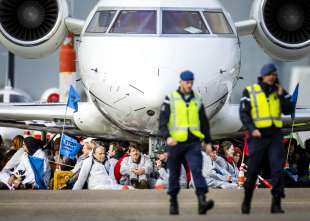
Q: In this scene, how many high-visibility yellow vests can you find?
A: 2